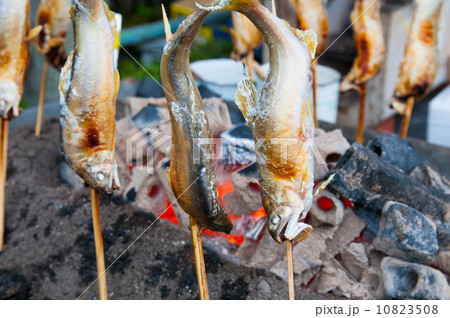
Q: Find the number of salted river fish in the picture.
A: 9